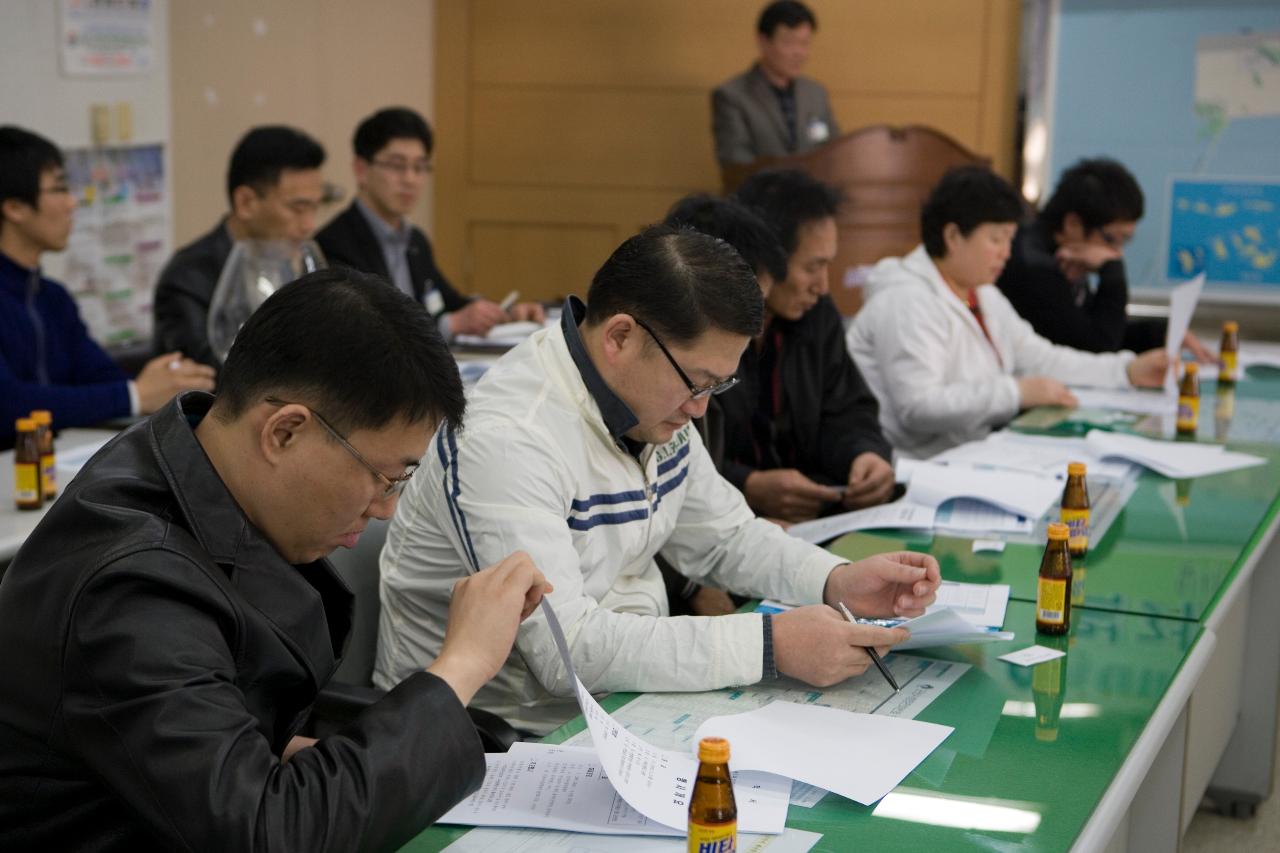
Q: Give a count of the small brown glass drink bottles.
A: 7